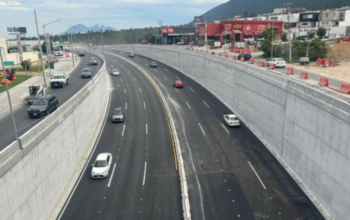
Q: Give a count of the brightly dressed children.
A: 0